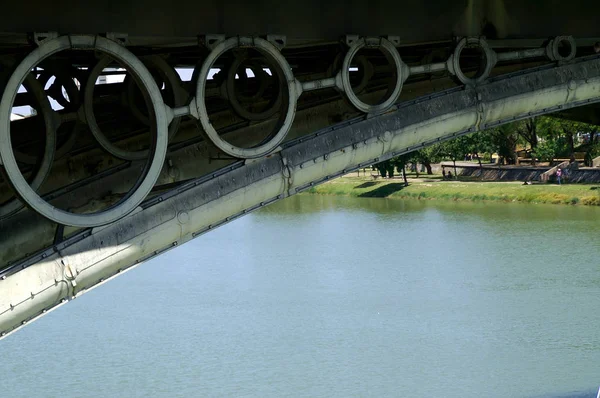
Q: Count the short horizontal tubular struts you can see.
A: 4